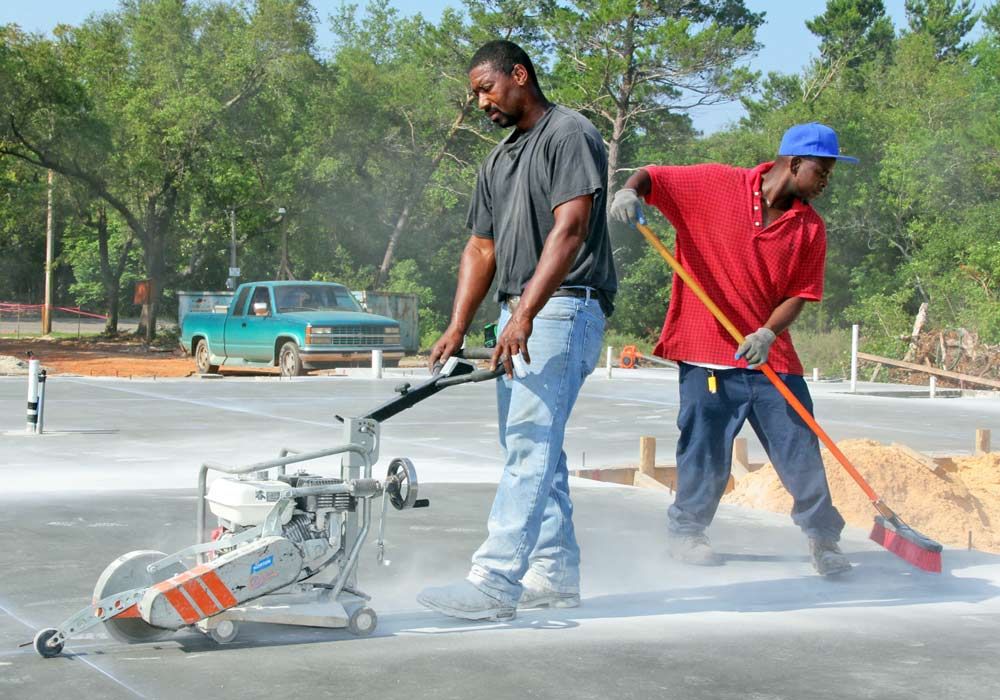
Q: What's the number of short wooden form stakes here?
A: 3